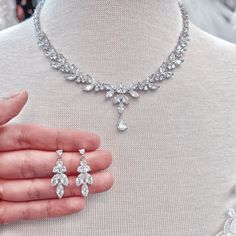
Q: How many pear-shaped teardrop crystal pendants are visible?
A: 1